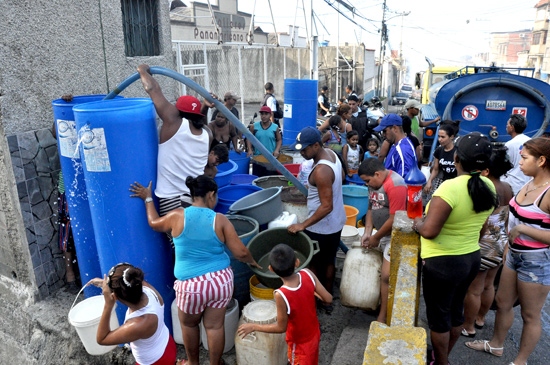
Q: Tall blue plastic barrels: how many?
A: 3